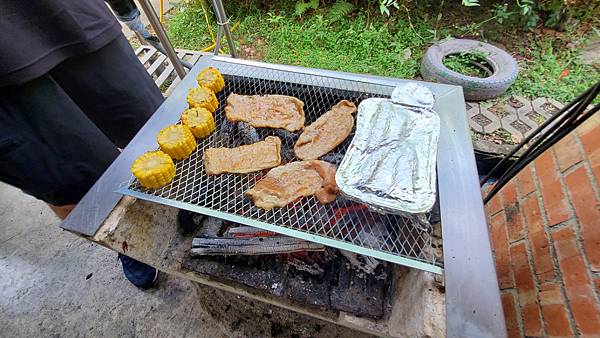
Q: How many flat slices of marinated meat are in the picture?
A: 4